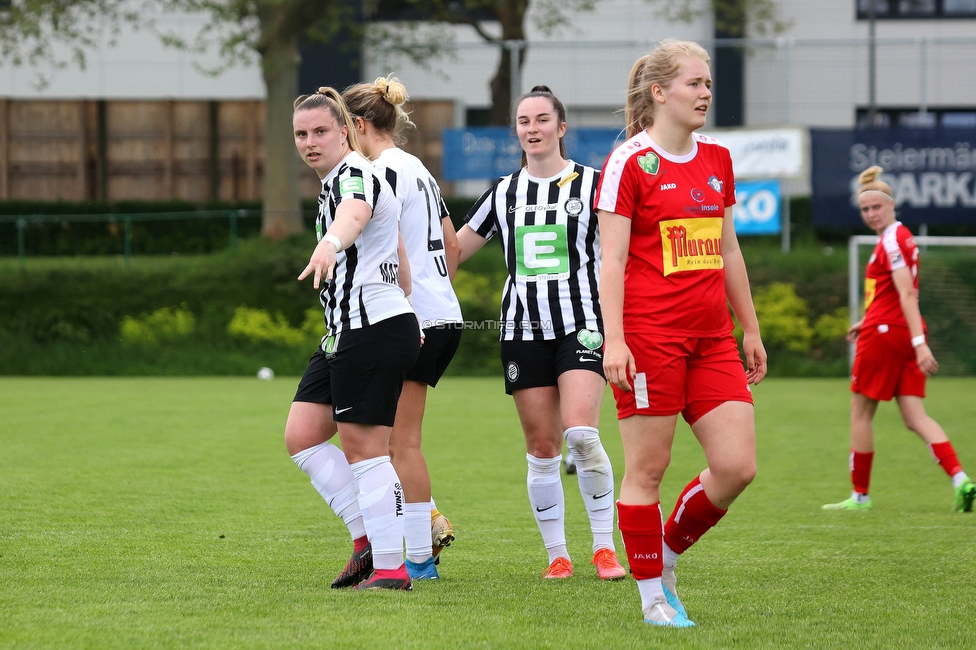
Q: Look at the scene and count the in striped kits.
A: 3